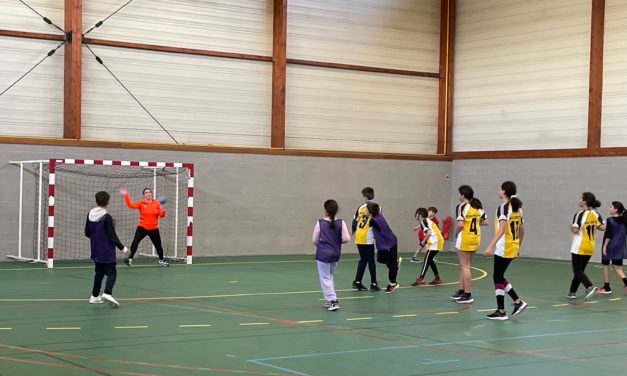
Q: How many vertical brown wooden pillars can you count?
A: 4